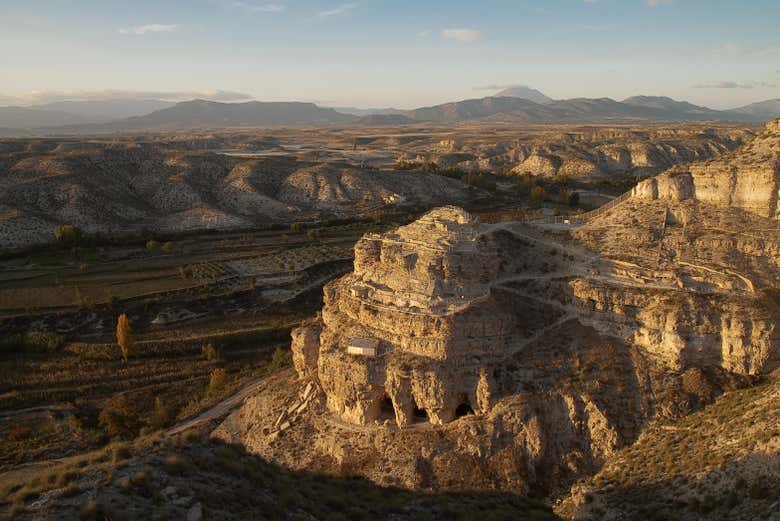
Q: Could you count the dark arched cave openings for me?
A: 3